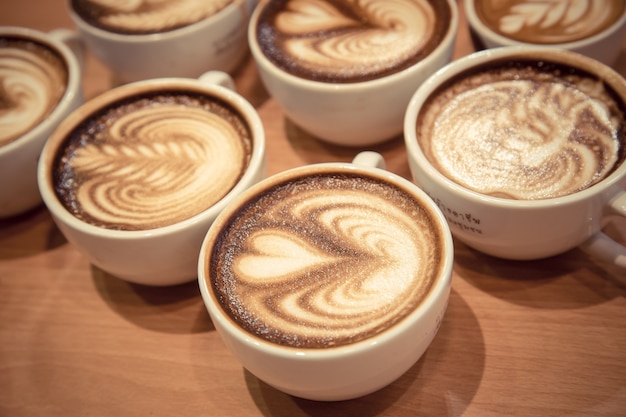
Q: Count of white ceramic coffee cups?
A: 7